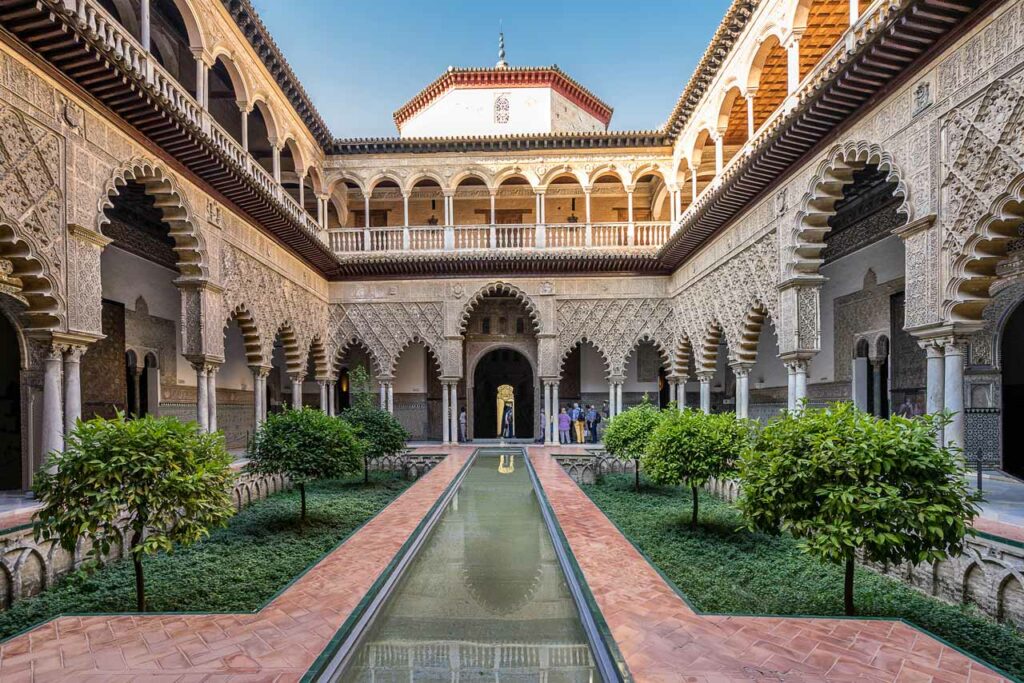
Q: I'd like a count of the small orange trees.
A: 6